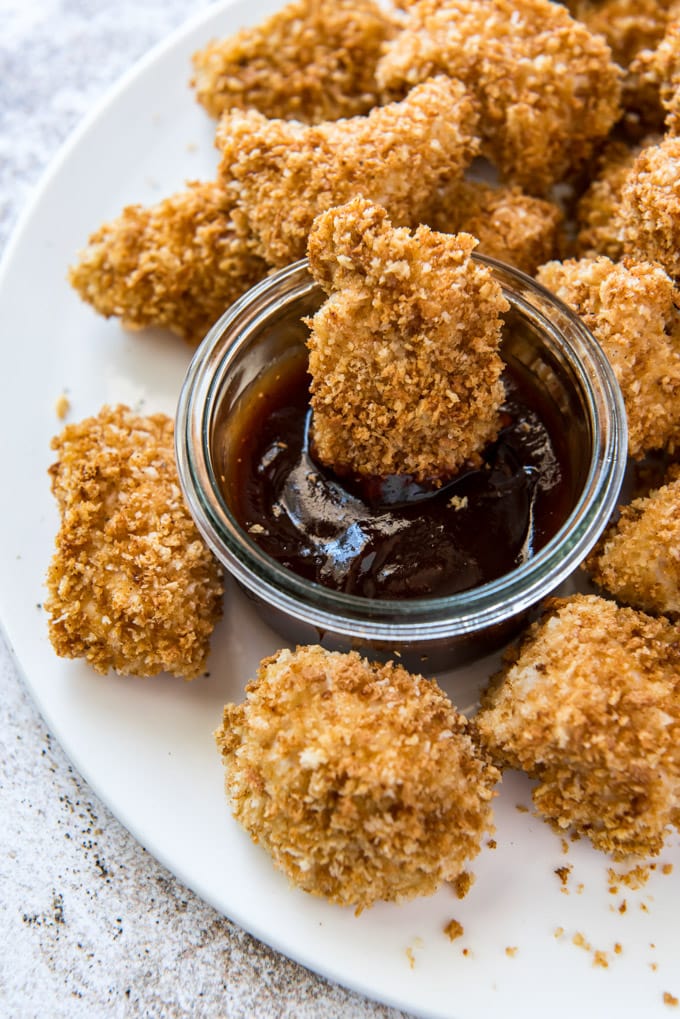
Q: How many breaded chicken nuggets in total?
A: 15